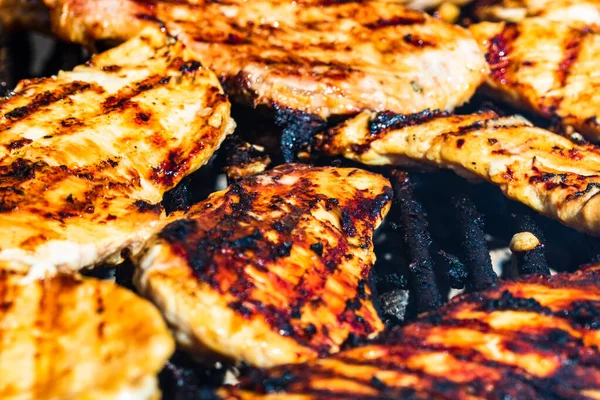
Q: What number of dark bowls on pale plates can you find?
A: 0